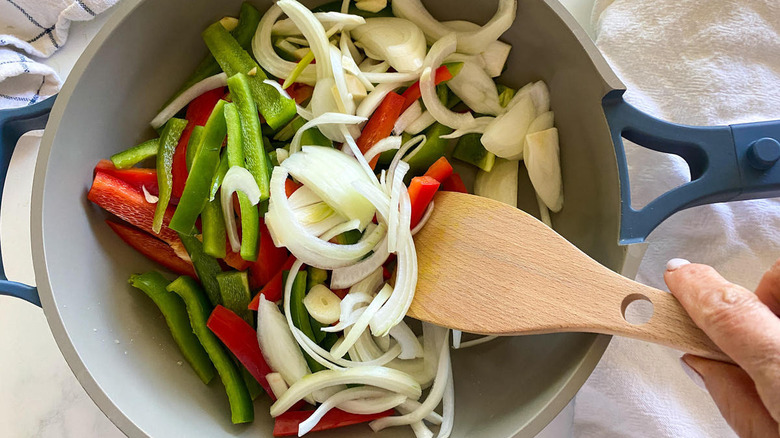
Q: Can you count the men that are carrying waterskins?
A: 0